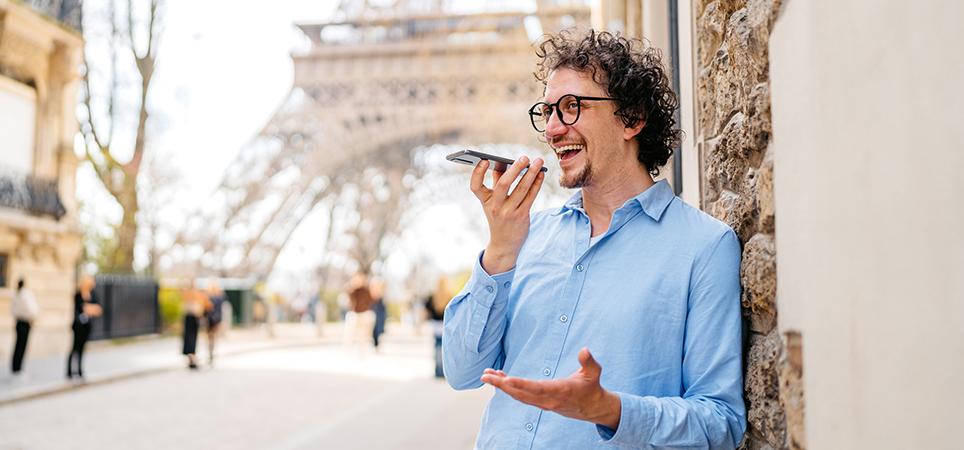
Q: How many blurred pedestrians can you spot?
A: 7